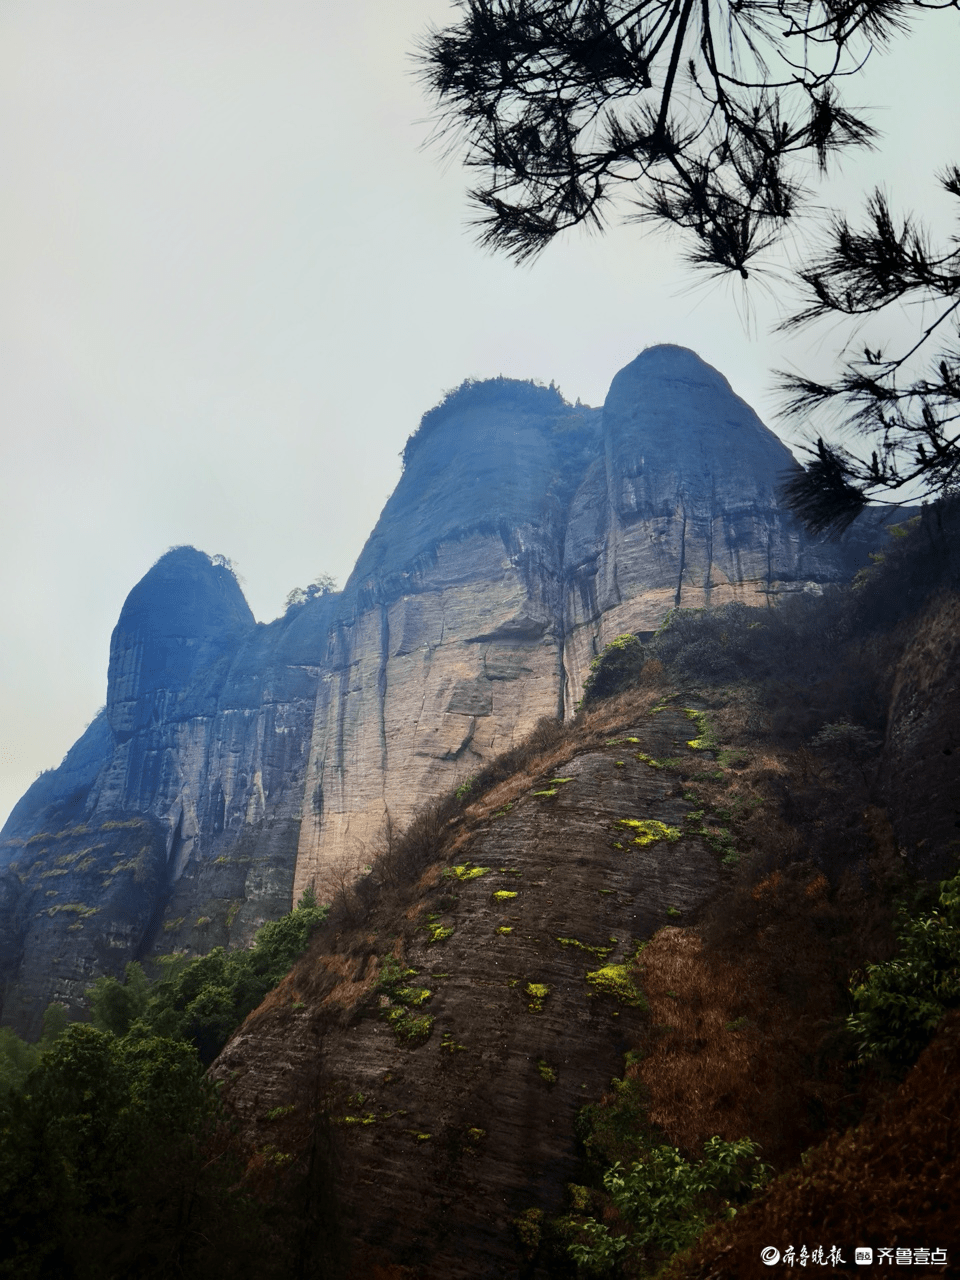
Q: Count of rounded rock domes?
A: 3